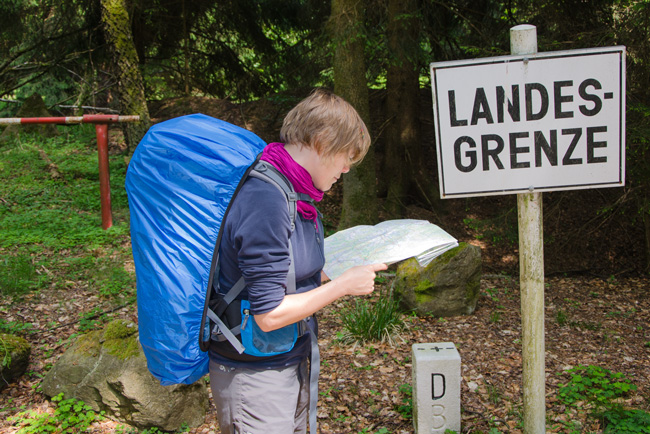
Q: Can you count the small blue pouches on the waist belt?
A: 1